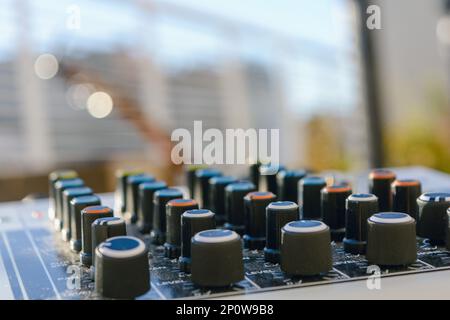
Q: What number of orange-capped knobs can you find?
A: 6